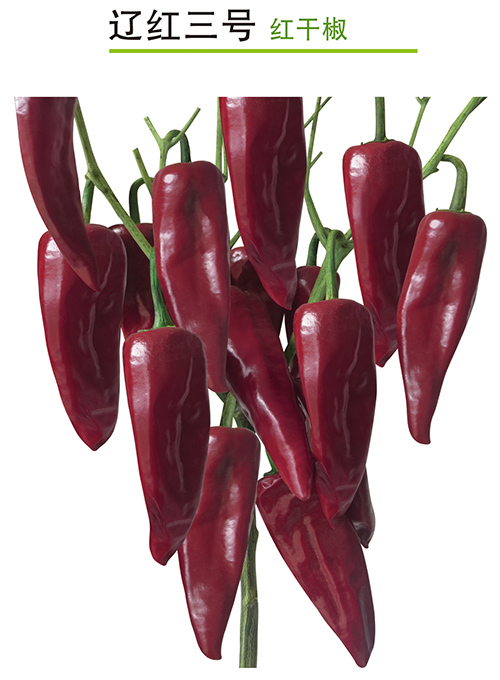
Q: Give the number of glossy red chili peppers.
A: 15